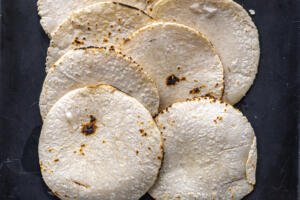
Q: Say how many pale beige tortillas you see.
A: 7